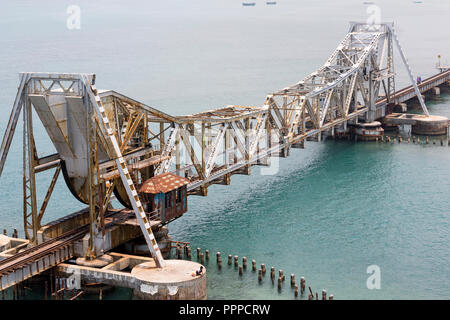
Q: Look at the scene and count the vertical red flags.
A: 0